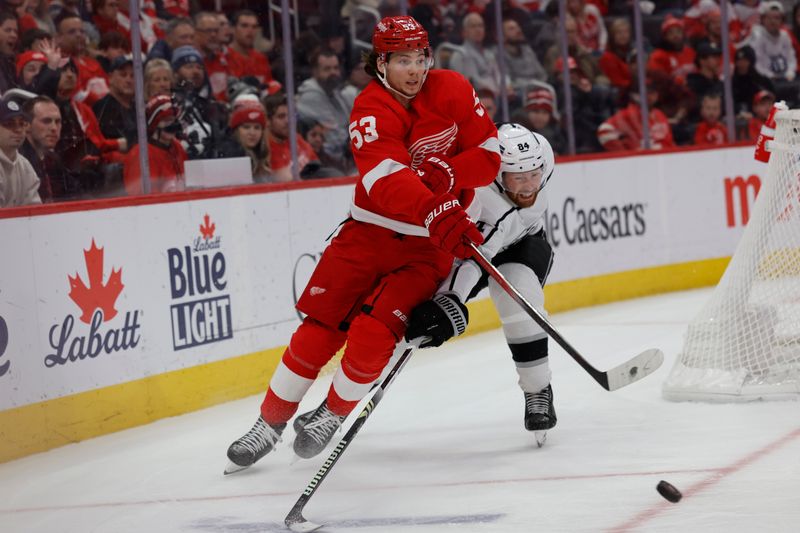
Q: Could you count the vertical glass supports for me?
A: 7